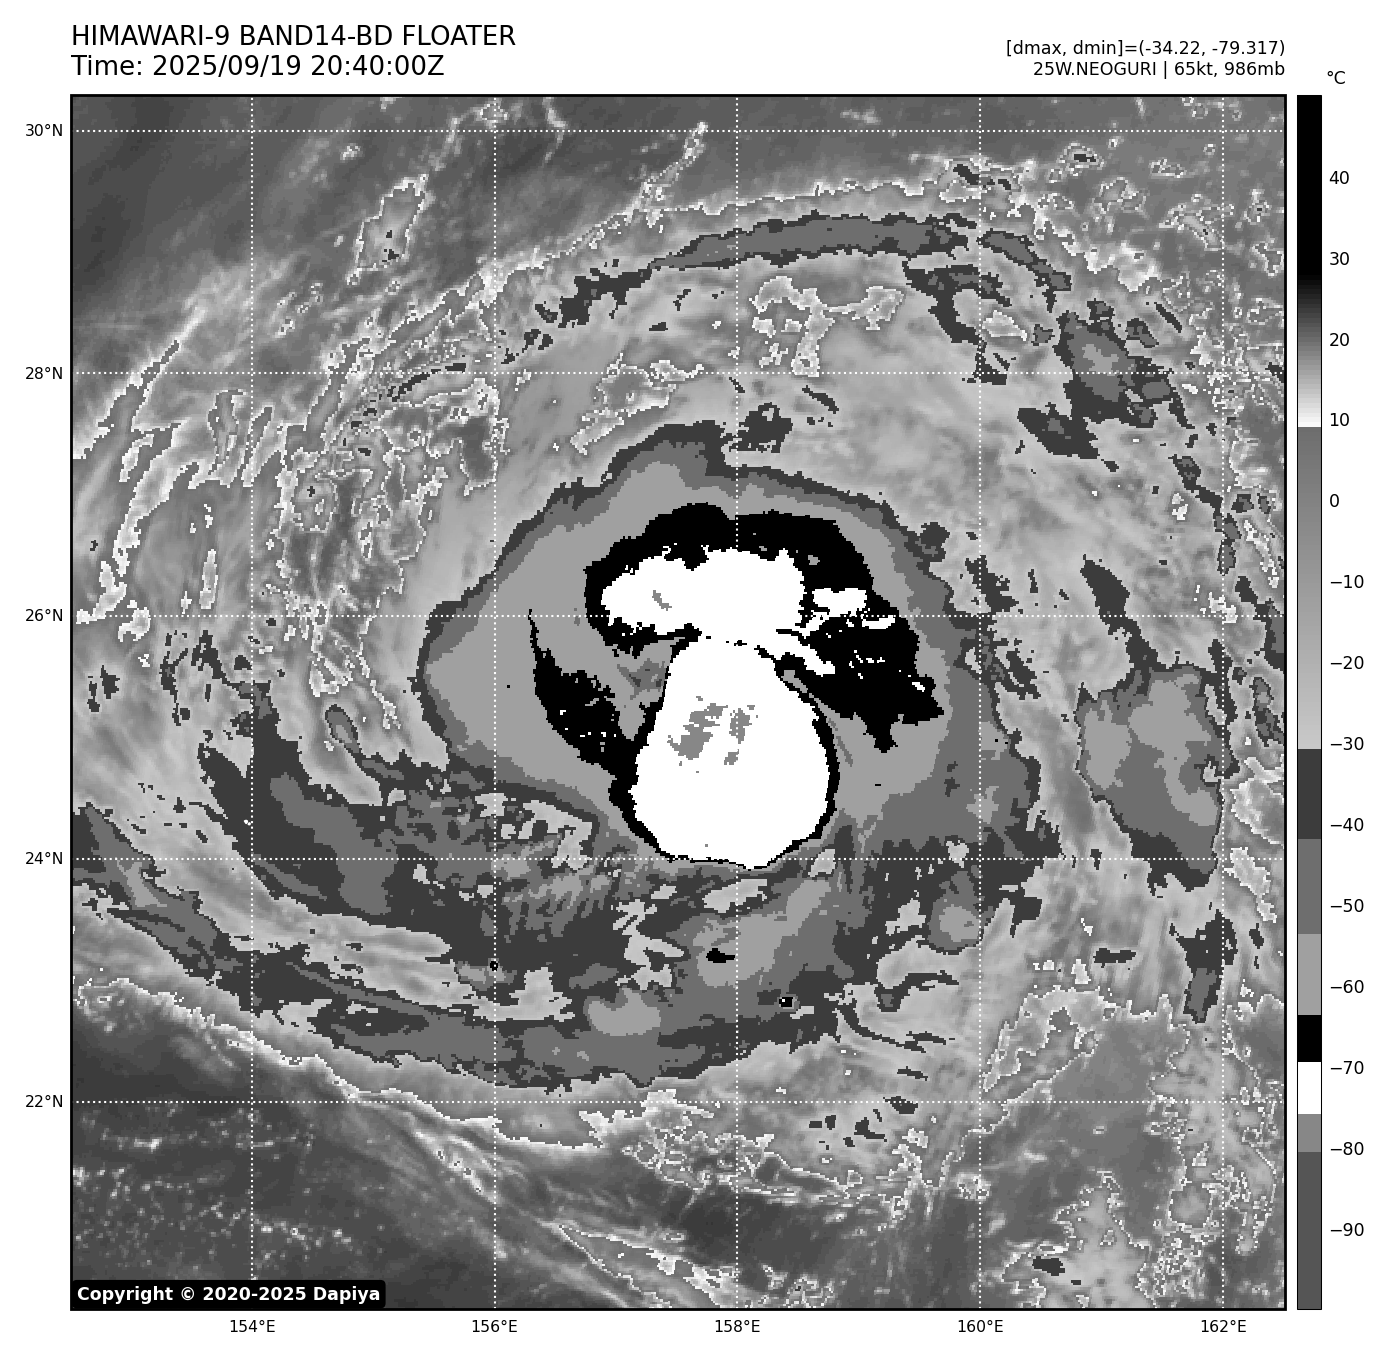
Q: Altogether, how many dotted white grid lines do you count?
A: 10